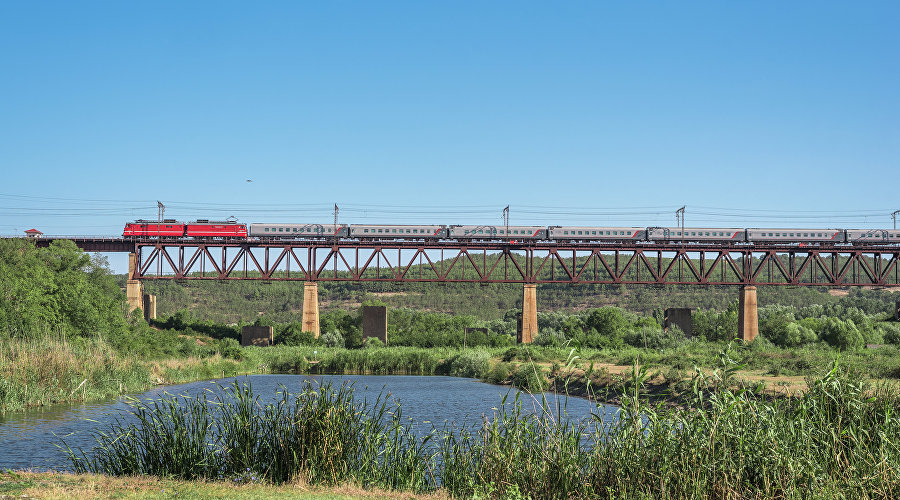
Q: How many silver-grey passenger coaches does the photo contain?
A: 7